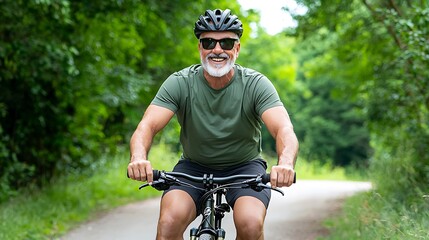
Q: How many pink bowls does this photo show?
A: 0